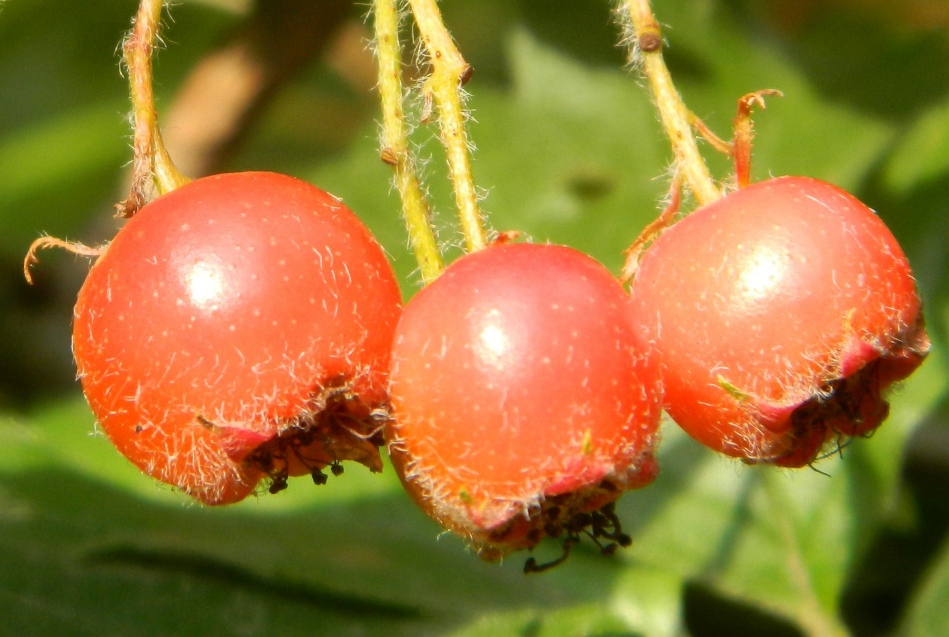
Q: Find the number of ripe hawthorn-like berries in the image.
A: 3